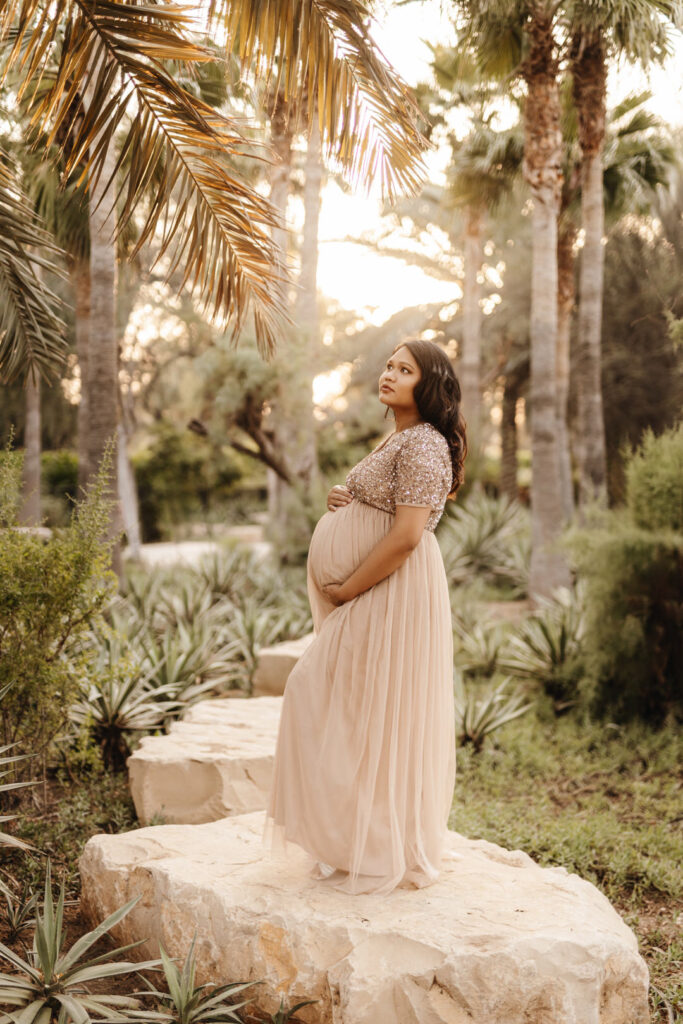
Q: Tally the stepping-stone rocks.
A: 3